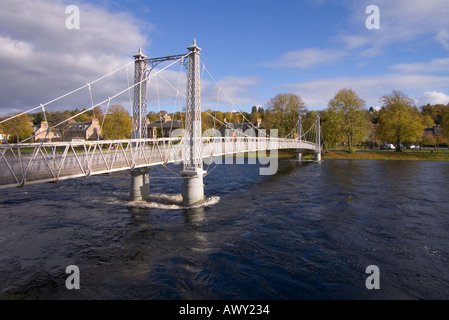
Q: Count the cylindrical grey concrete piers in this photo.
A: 4